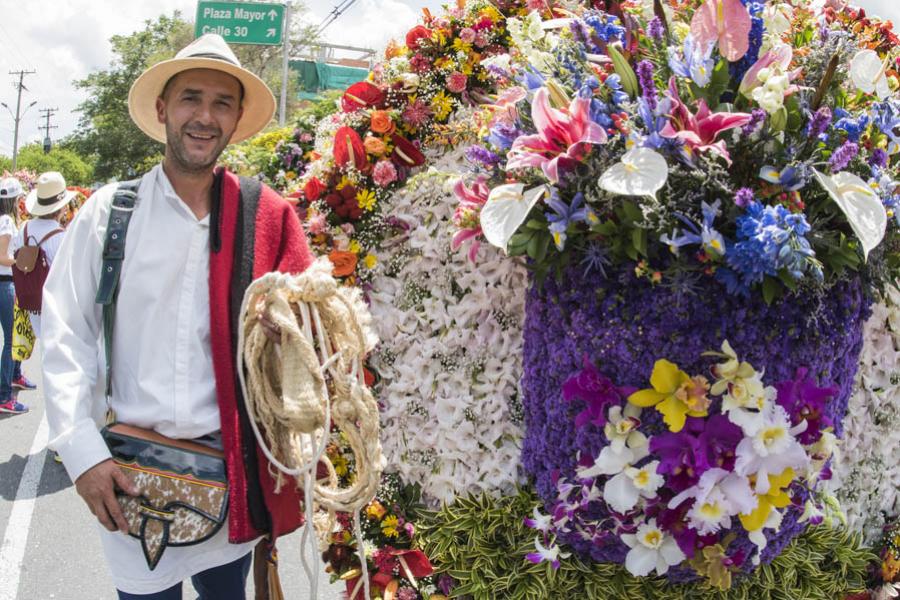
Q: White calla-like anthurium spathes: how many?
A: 4